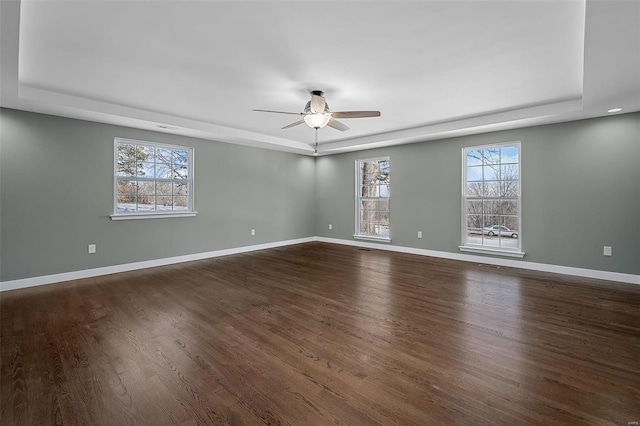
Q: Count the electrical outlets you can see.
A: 5